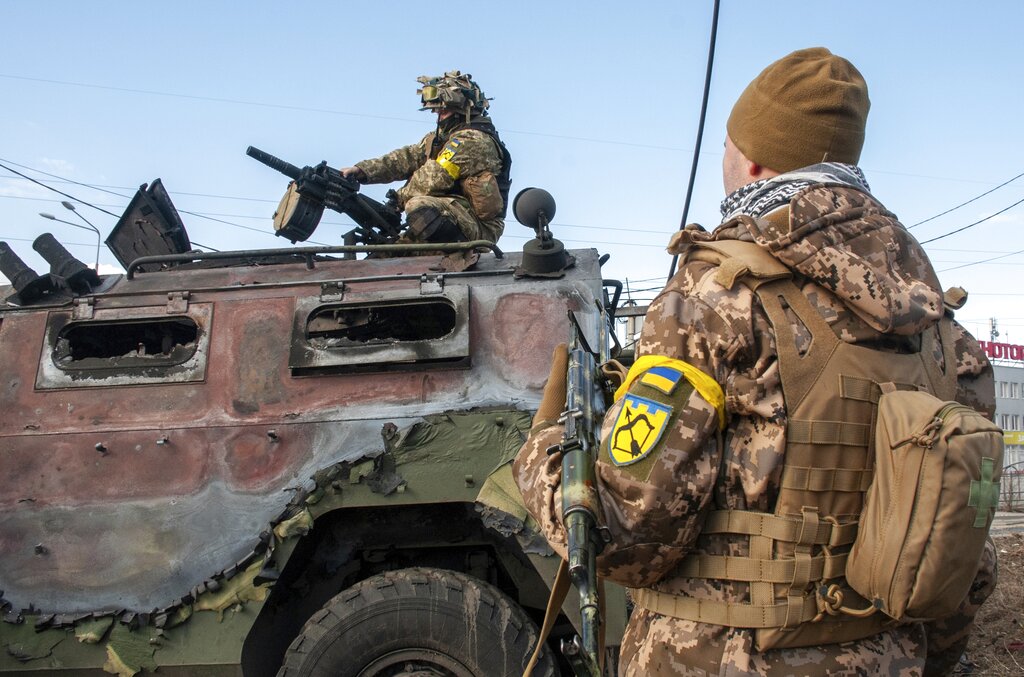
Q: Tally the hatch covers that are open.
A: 1